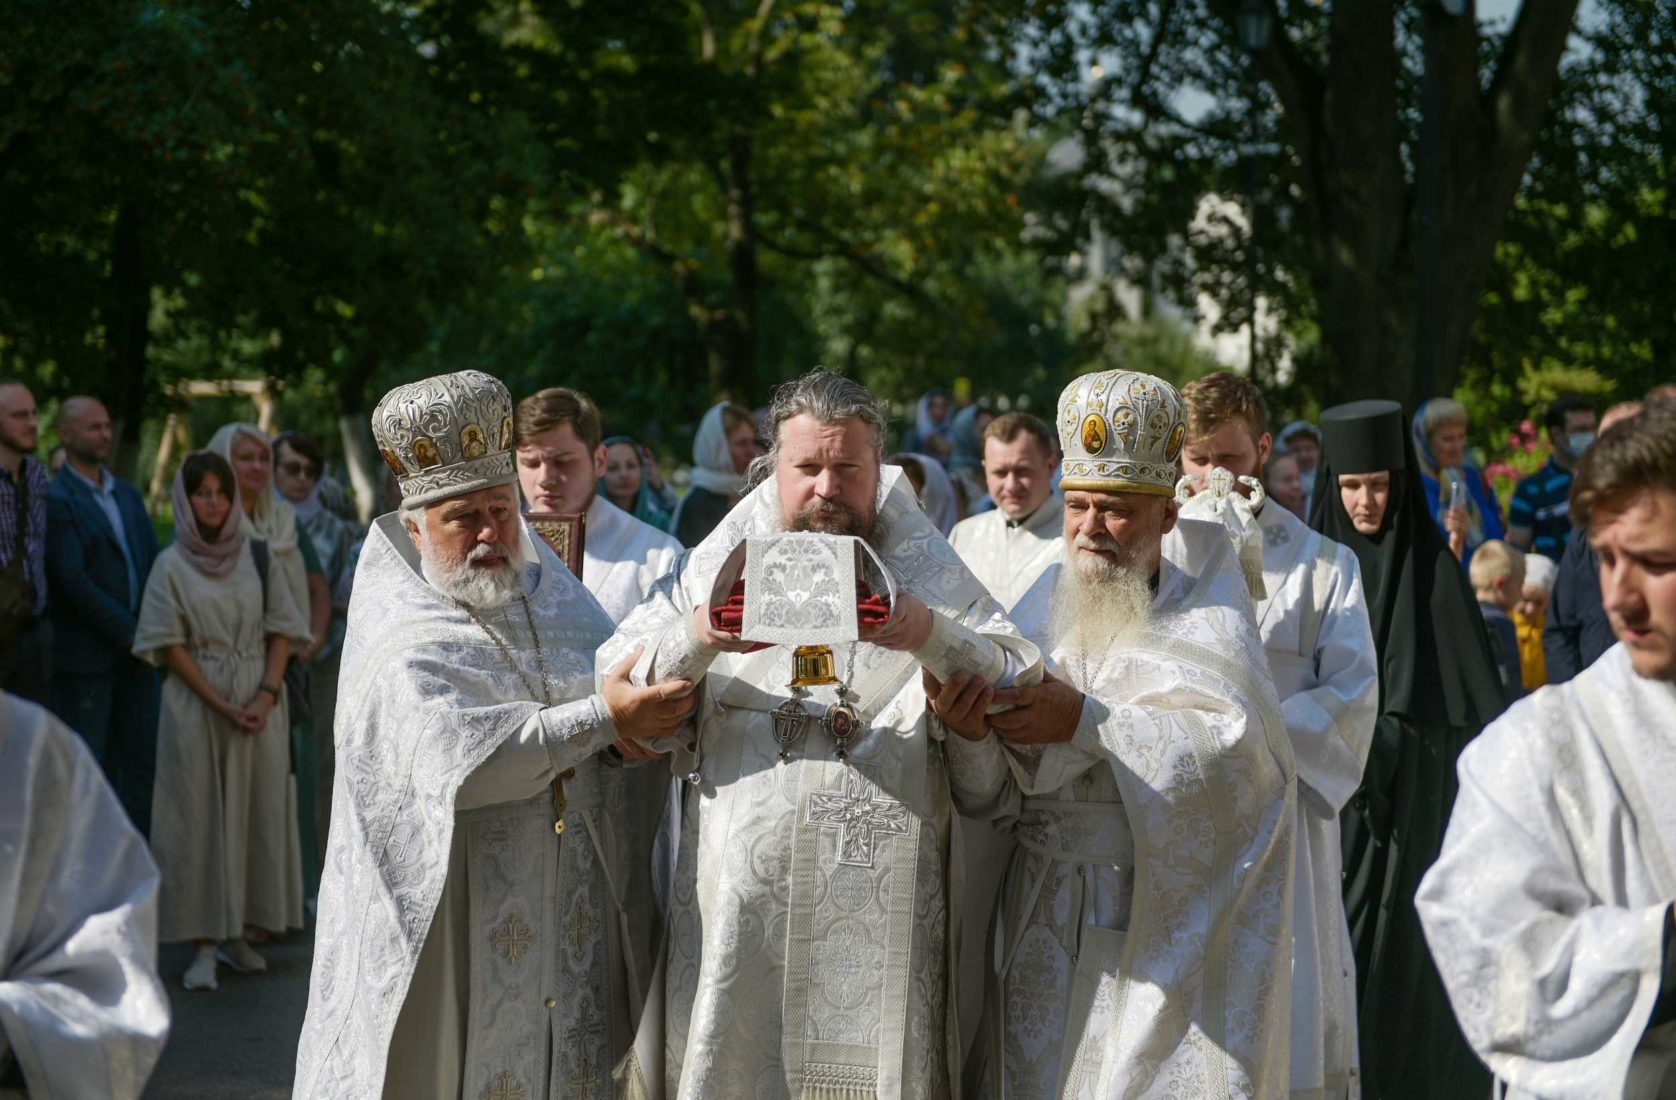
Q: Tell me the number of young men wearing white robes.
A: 4